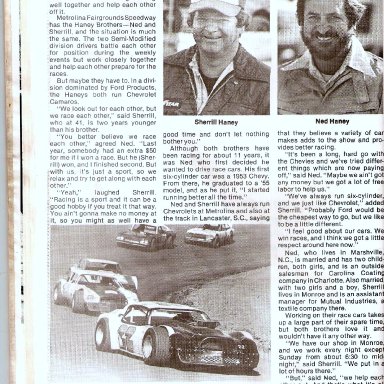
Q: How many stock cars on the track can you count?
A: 5